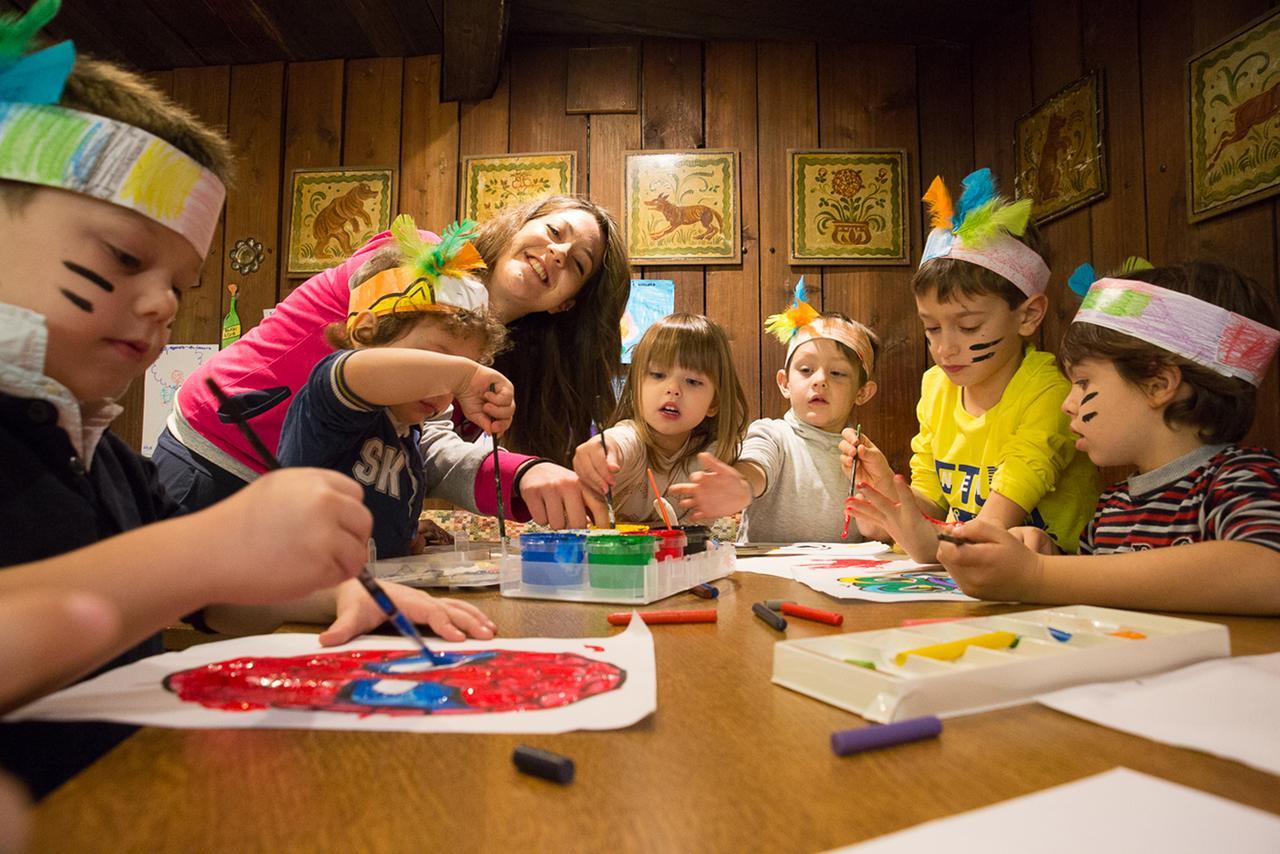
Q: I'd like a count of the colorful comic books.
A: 0